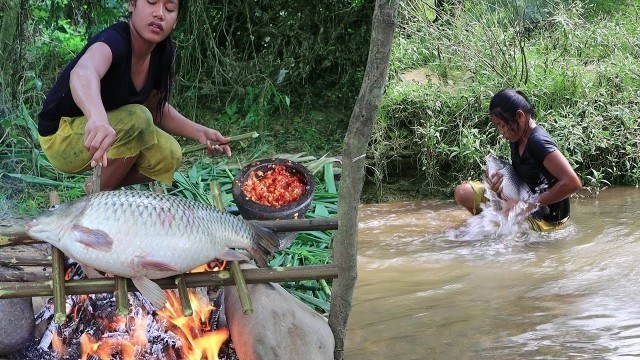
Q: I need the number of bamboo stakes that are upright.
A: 4